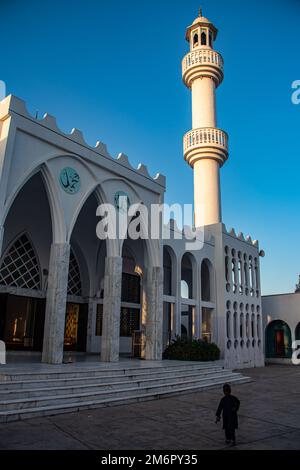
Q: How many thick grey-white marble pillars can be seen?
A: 3